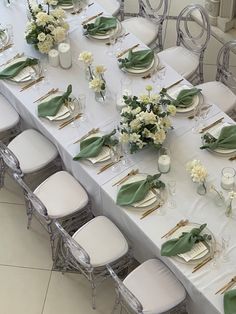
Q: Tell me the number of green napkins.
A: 11